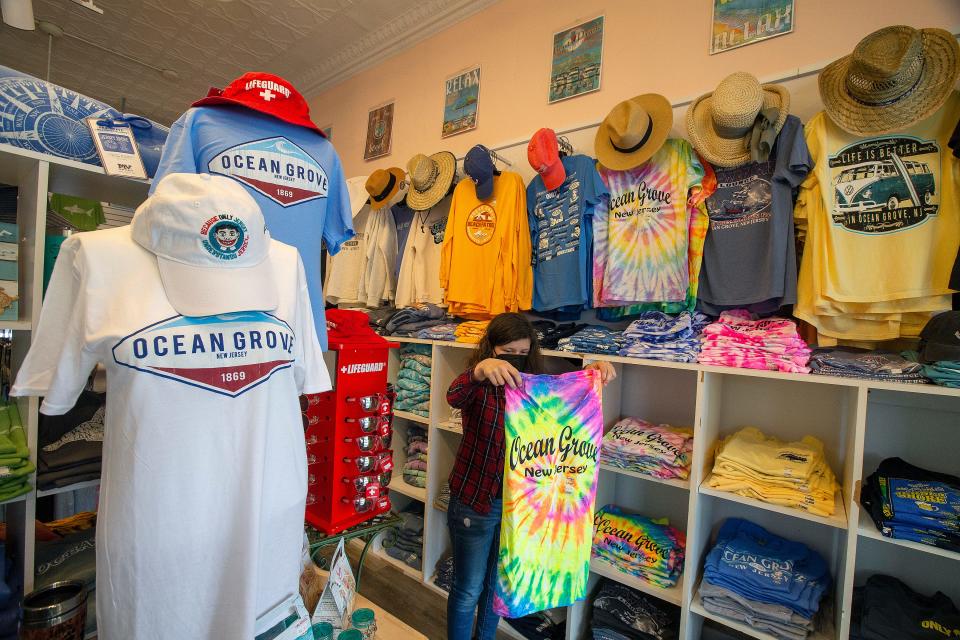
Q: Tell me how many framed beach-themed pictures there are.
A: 4